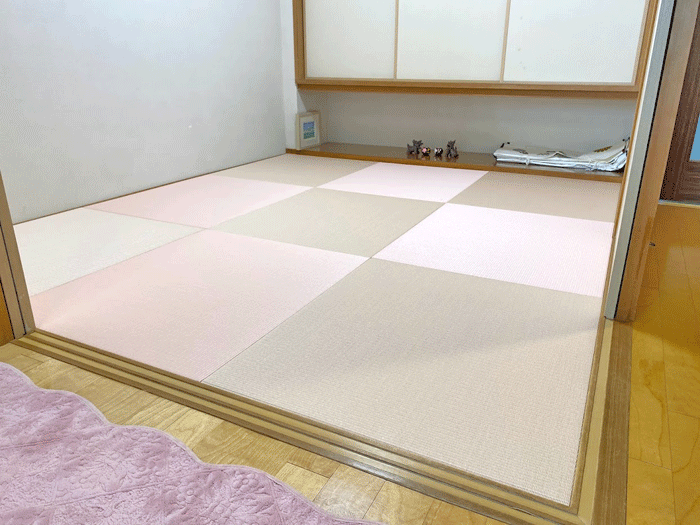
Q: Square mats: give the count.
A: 9